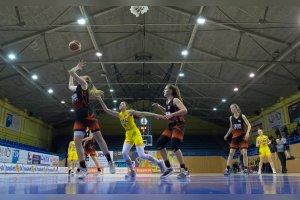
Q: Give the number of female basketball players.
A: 7